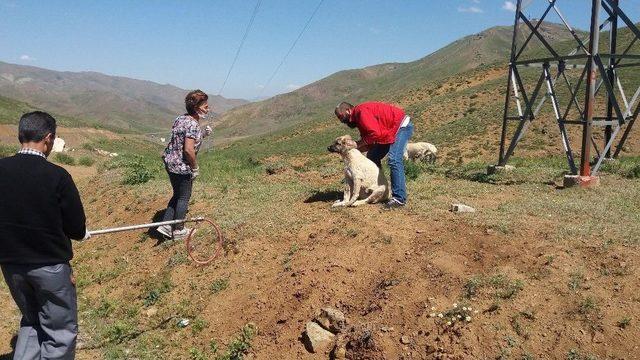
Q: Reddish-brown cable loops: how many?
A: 1